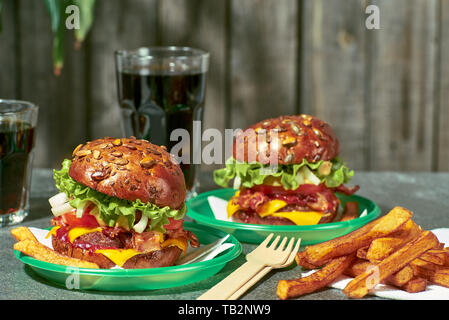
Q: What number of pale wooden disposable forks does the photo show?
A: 2